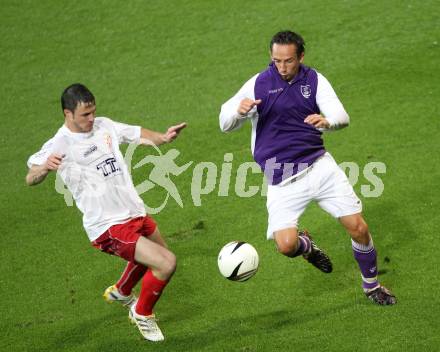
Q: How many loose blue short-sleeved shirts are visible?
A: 0